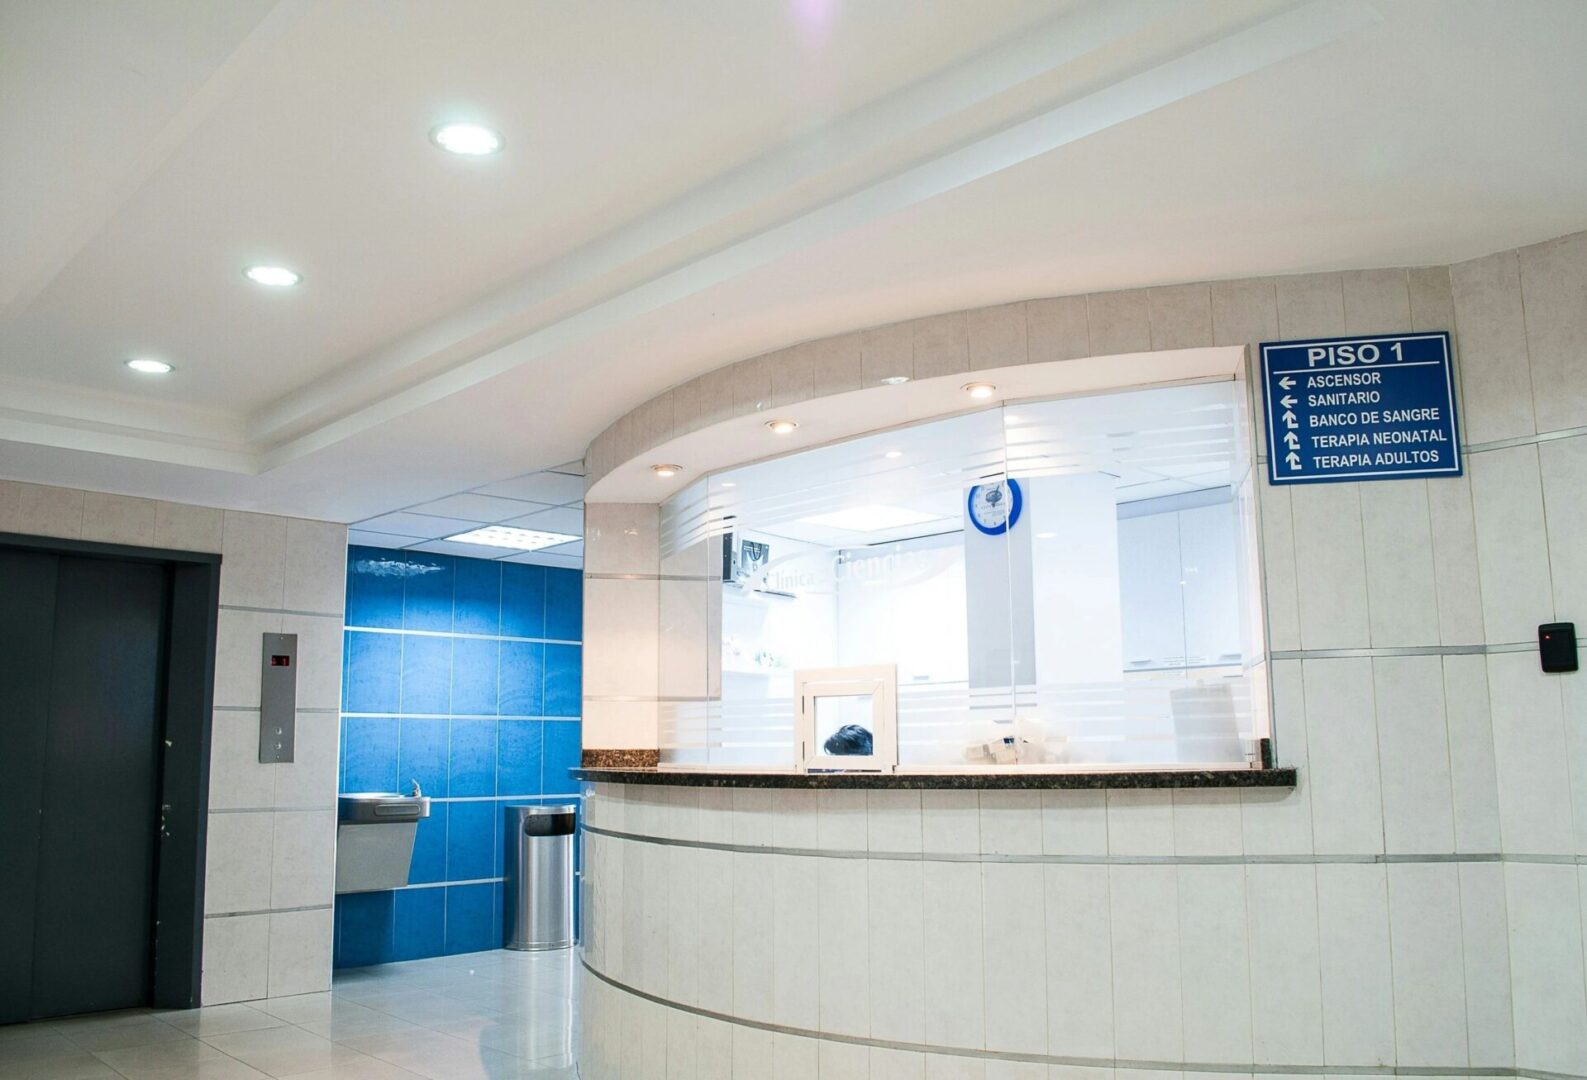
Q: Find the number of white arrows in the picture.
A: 5